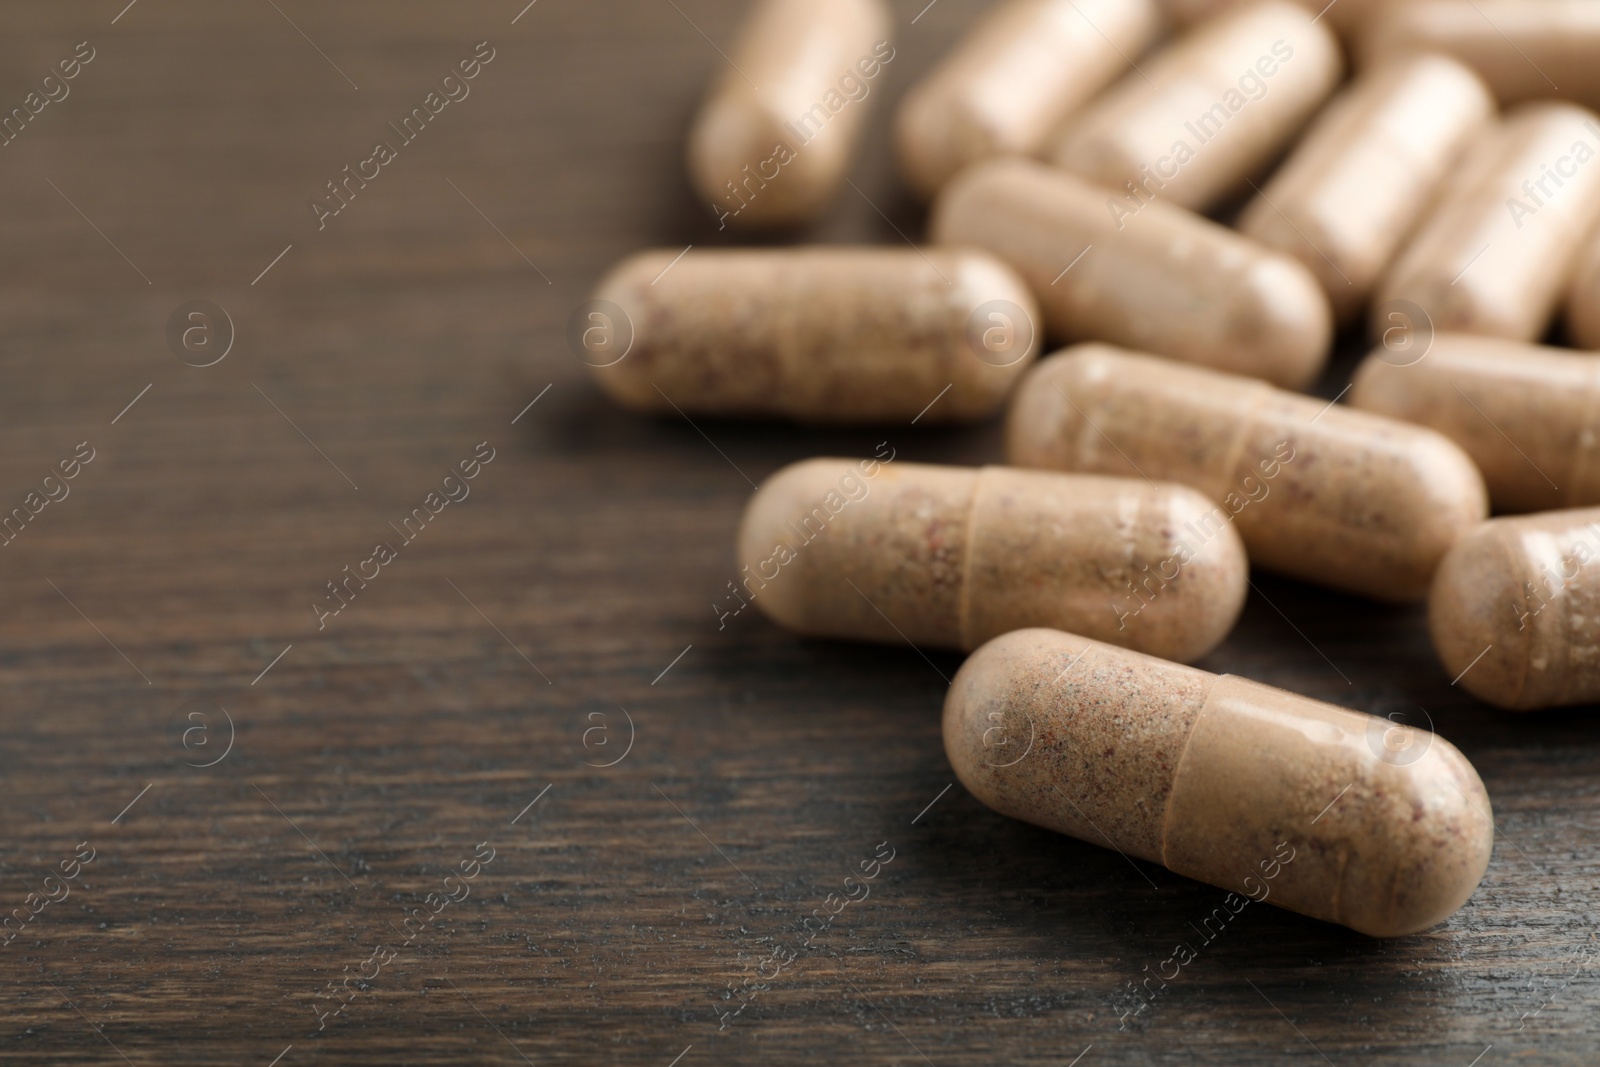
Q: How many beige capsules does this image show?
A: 15